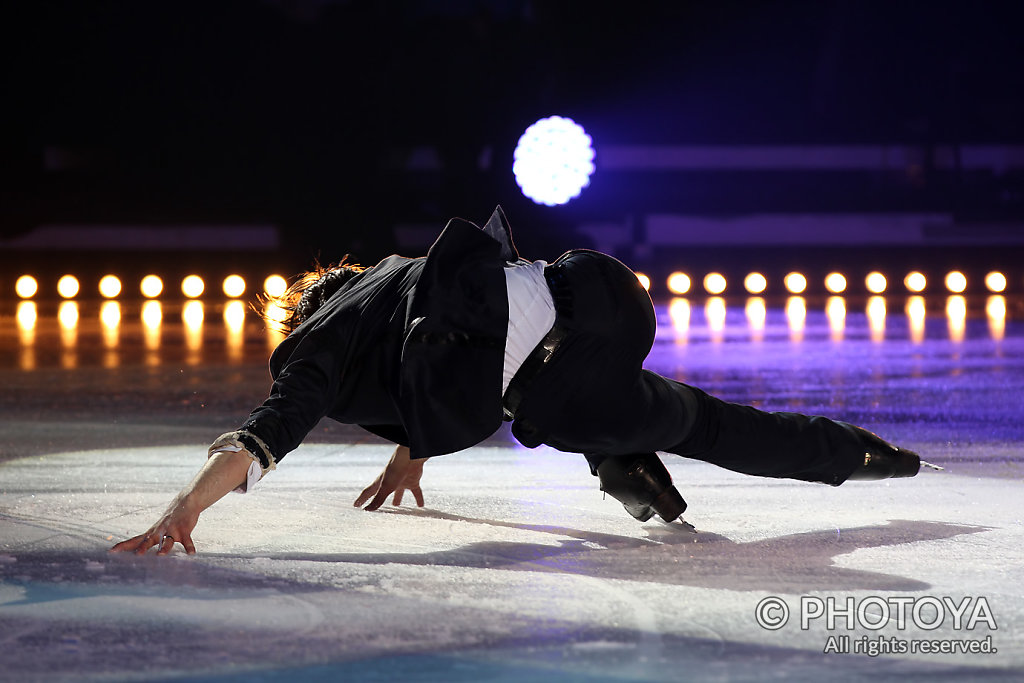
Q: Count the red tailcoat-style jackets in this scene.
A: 0